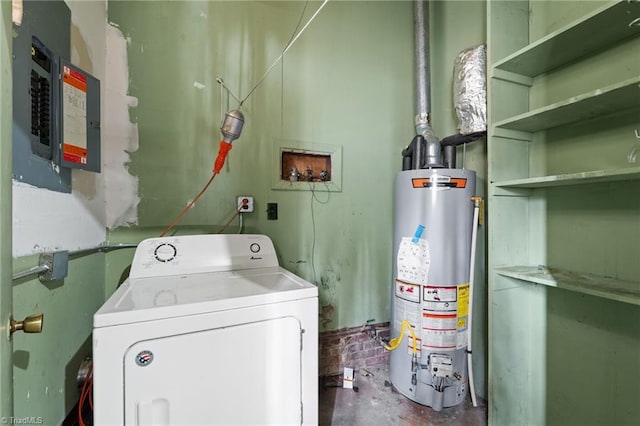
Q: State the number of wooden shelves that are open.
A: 4